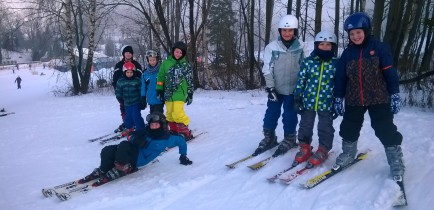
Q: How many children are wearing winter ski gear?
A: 8